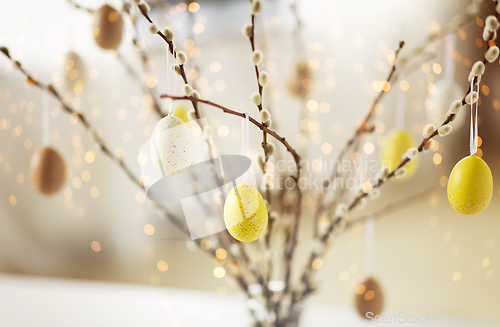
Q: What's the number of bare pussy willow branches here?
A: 2